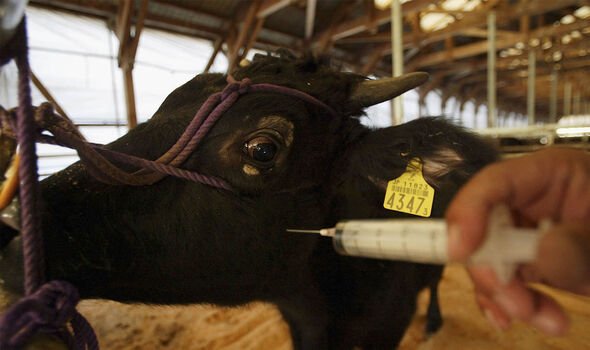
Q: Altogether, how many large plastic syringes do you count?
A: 1